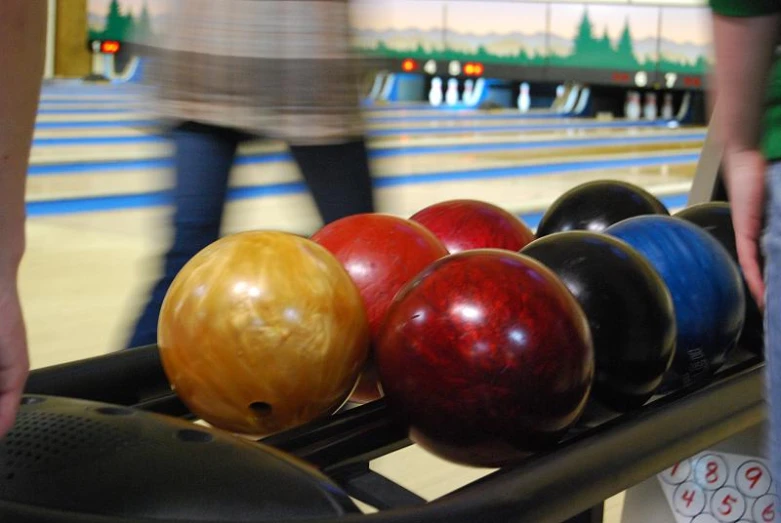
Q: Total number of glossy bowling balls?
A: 8